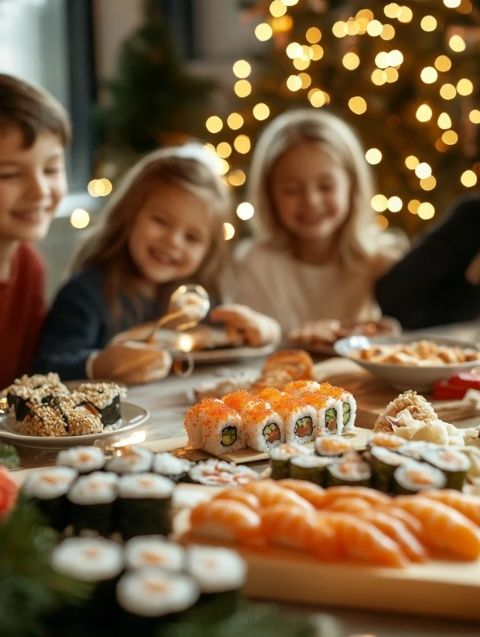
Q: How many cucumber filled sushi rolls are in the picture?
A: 5